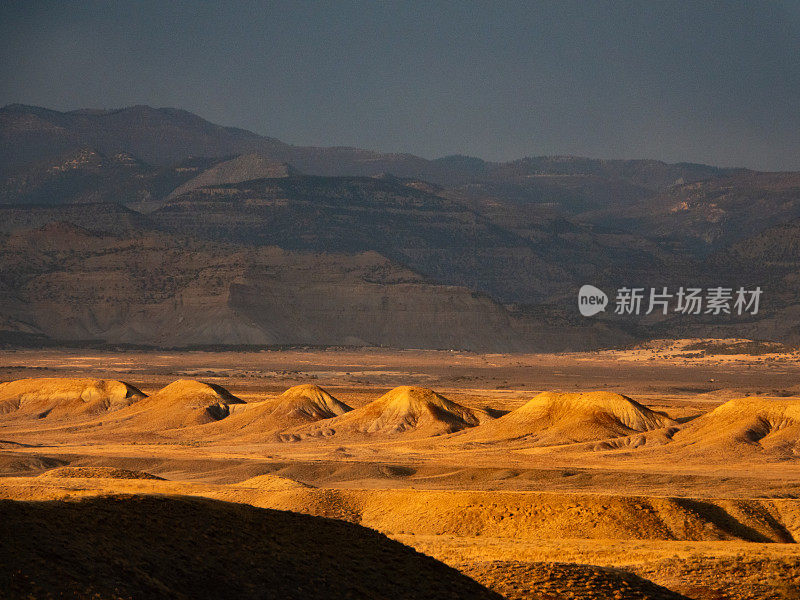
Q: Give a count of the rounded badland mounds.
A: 6